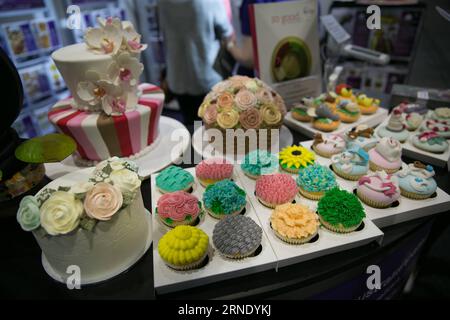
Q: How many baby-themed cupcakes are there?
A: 6